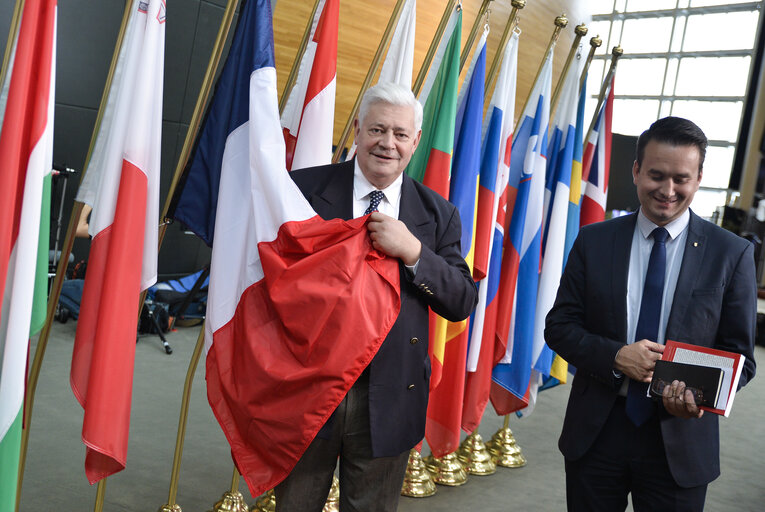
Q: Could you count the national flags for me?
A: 12